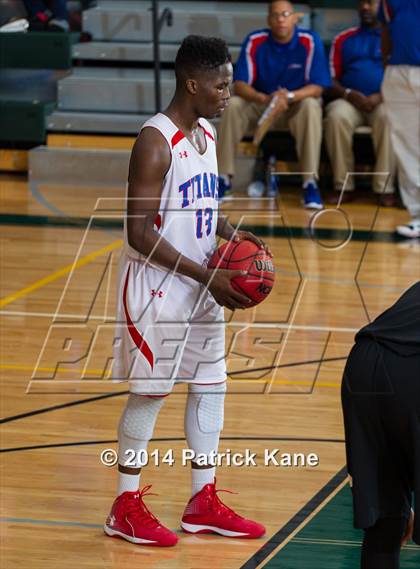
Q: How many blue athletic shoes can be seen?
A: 2